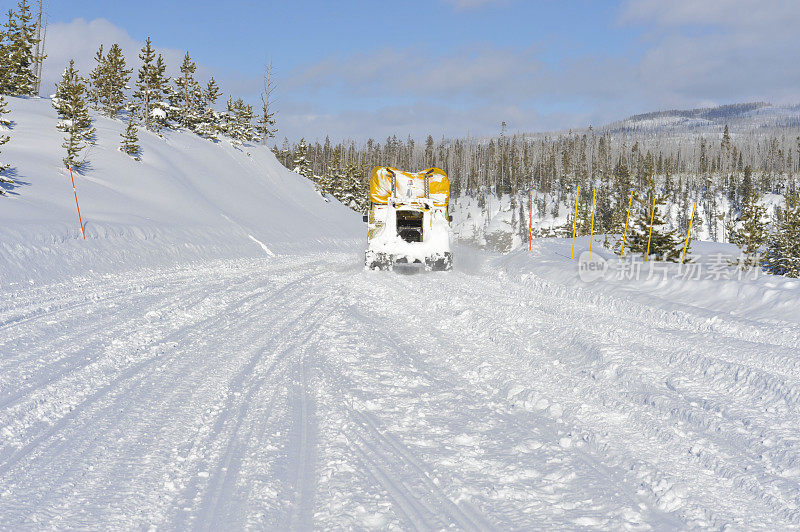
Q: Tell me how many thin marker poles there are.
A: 7